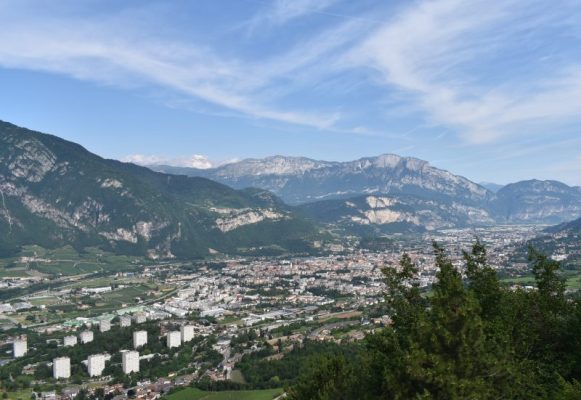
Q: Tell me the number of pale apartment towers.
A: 12